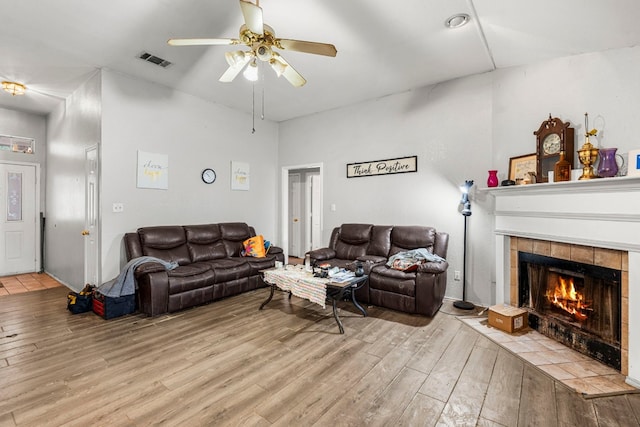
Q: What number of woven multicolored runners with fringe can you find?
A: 1